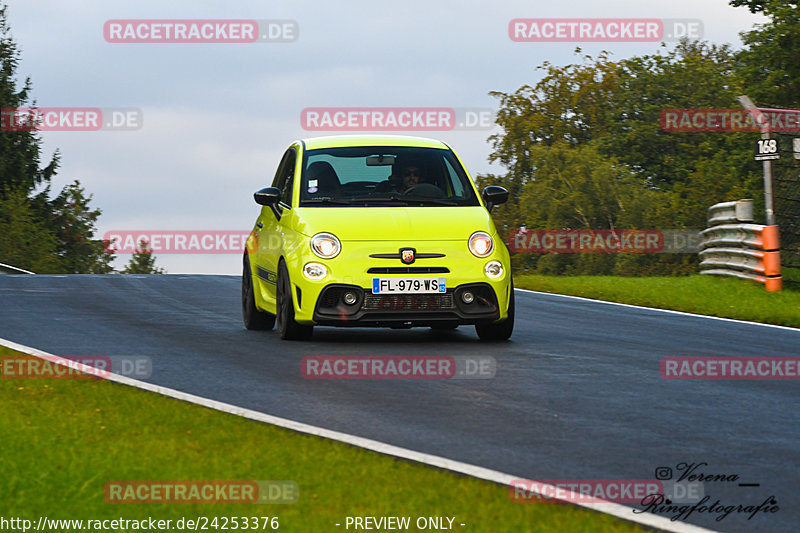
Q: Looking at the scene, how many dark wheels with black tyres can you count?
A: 3